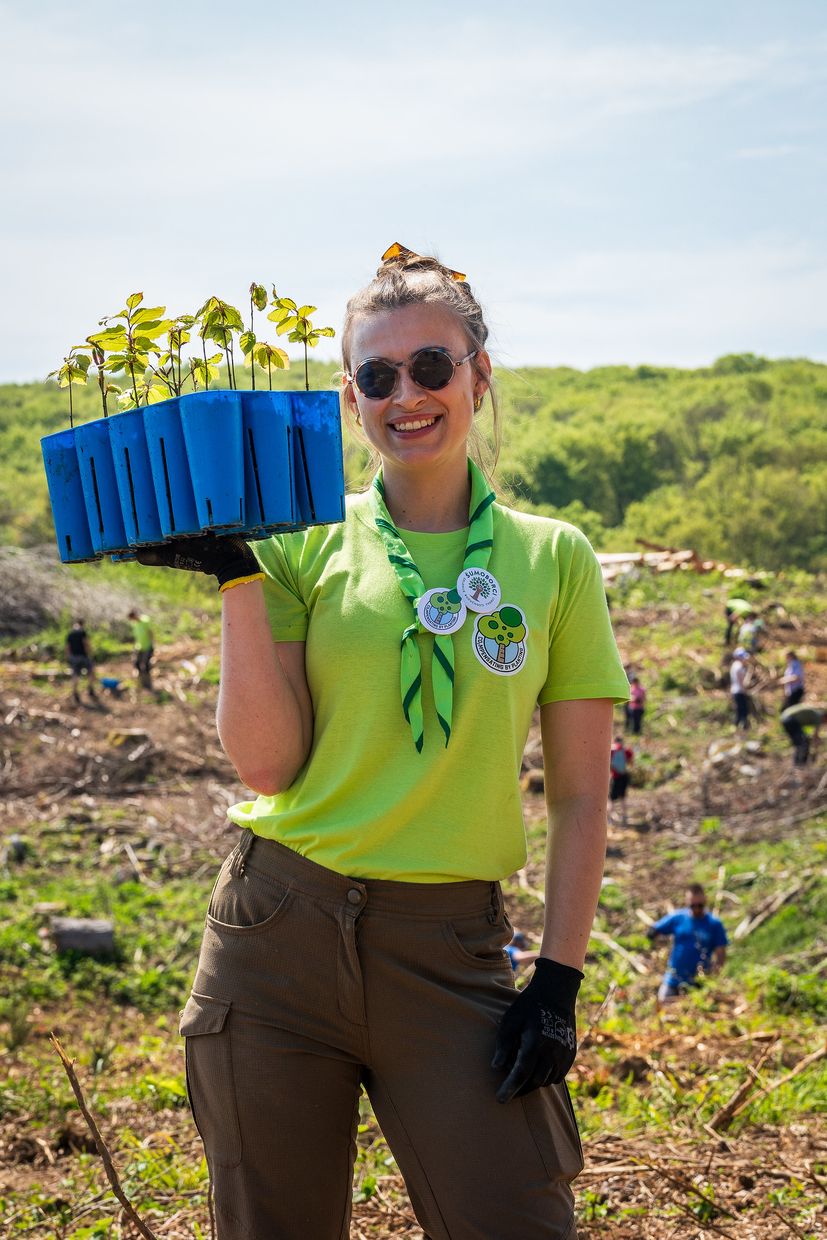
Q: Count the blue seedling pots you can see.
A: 7